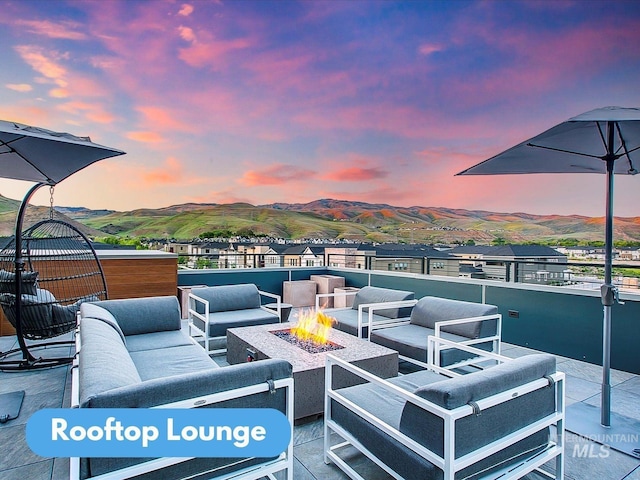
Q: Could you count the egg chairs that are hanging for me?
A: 1